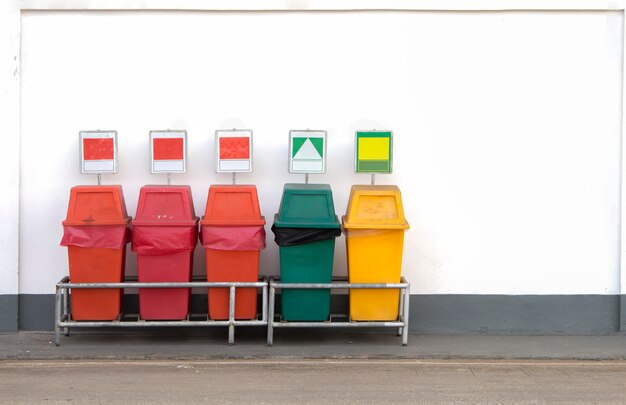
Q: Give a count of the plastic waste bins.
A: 5